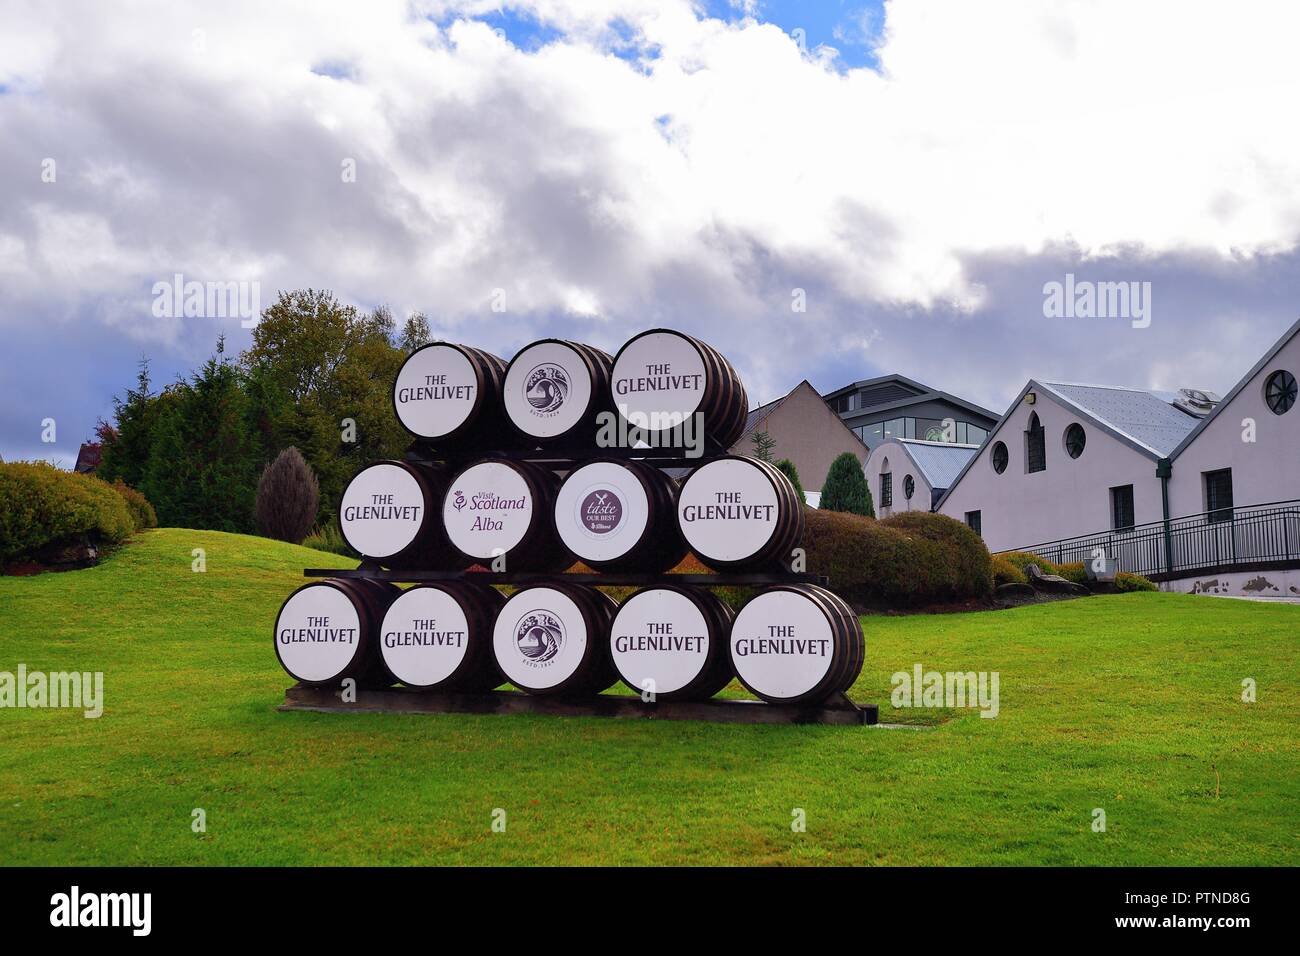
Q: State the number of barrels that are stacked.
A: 12